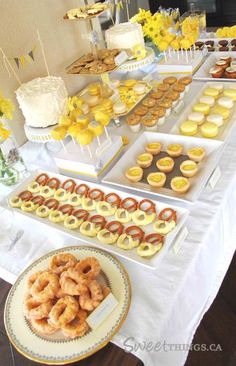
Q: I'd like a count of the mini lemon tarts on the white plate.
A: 9